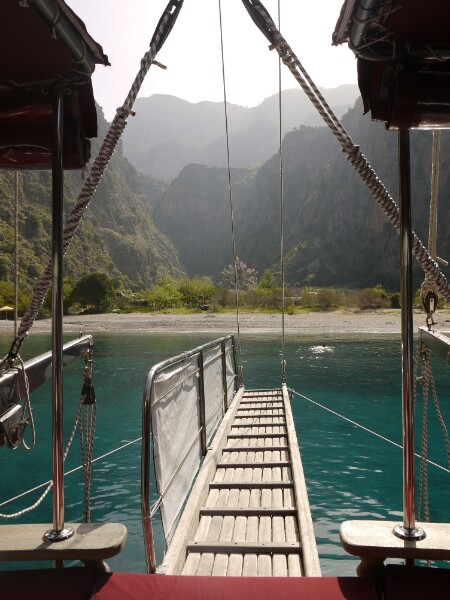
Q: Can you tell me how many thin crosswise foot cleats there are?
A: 12